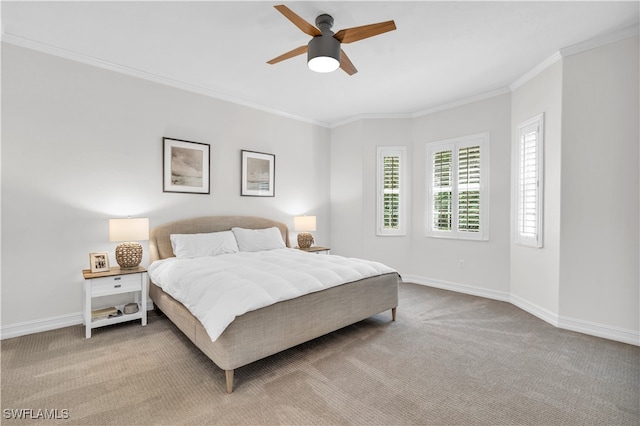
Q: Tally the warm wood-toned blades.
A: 4